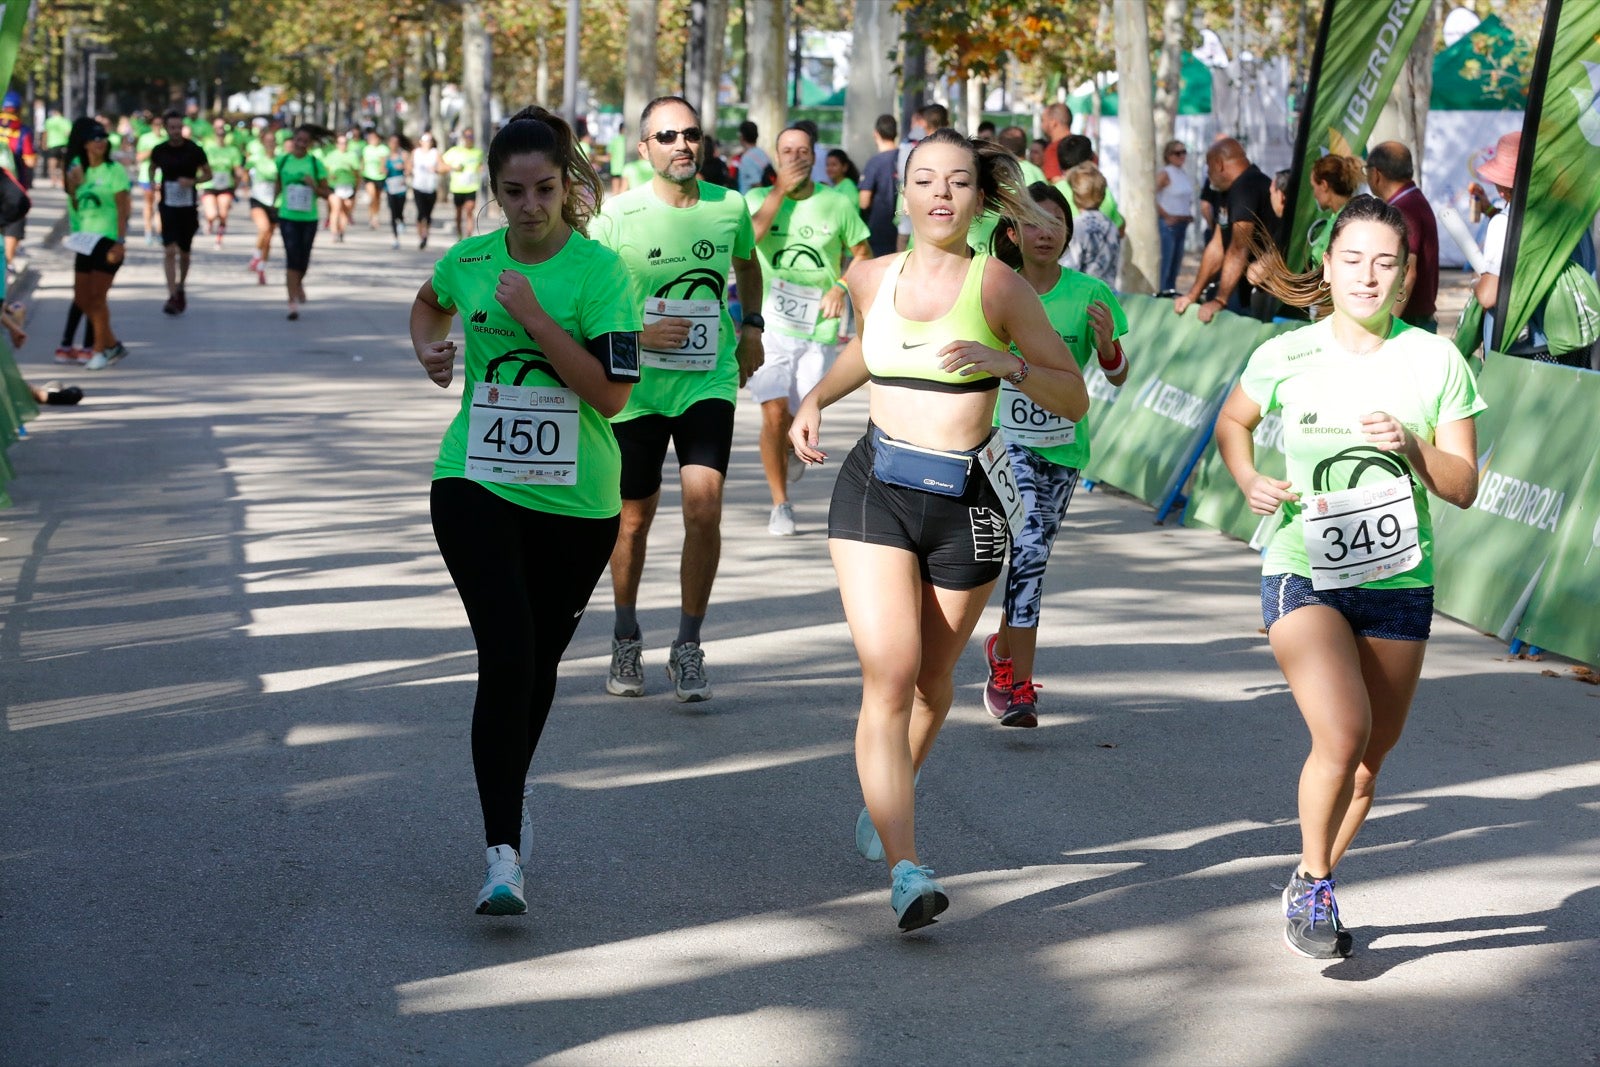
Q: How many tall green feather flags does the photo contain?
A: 2